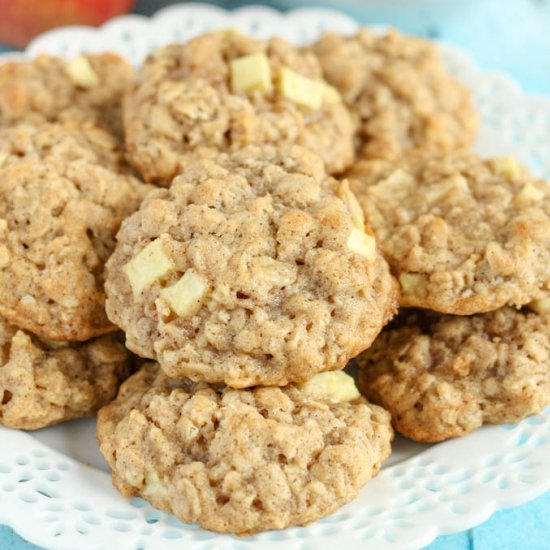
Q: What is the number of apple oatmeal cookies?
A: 9